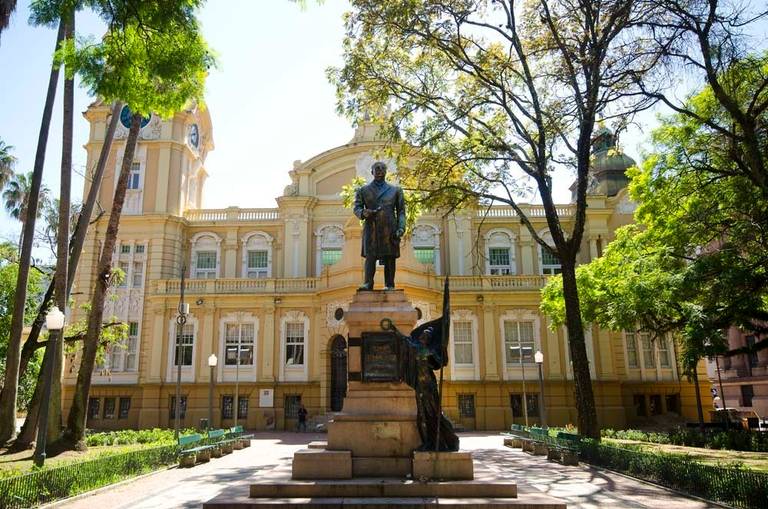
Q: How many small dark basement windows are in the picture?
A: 13